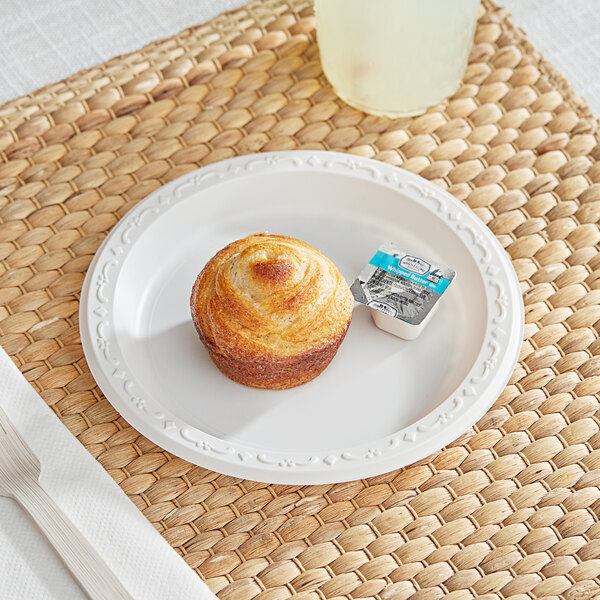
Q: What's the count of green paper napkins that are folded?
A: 0